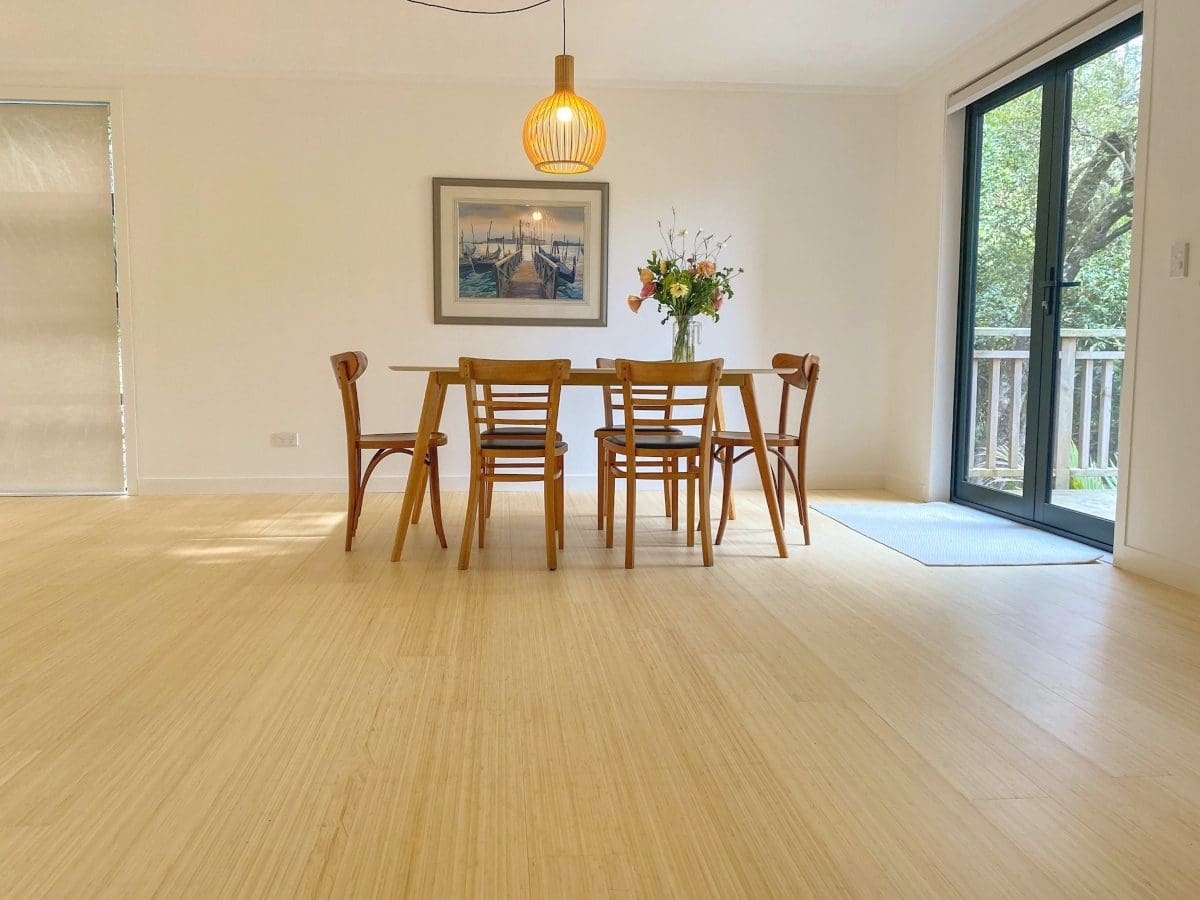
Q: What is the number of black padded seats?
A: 4